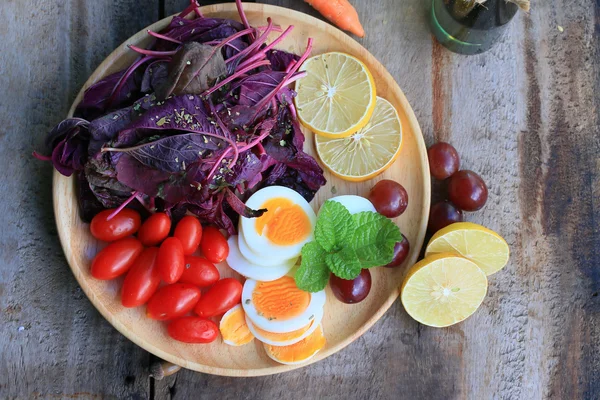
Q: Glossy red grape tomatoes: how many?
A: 11